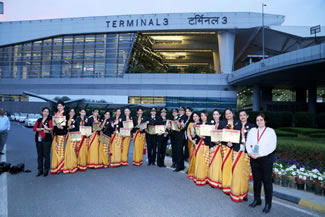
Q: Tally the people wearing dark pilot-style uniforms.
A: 4